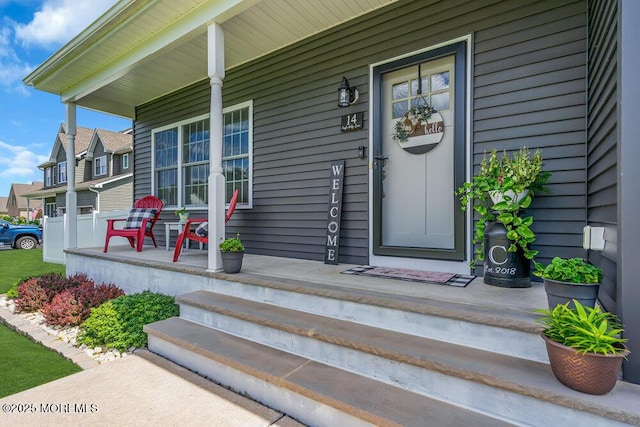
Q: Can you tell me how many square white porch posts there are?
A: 2